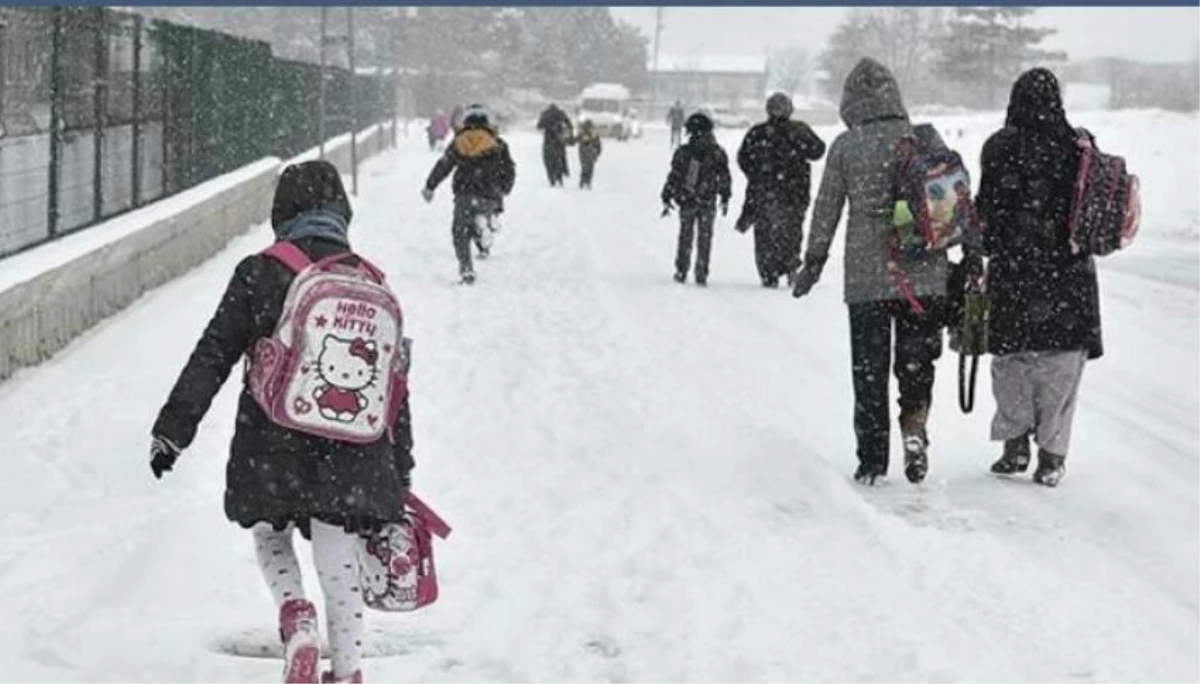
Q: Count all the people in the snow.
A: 11